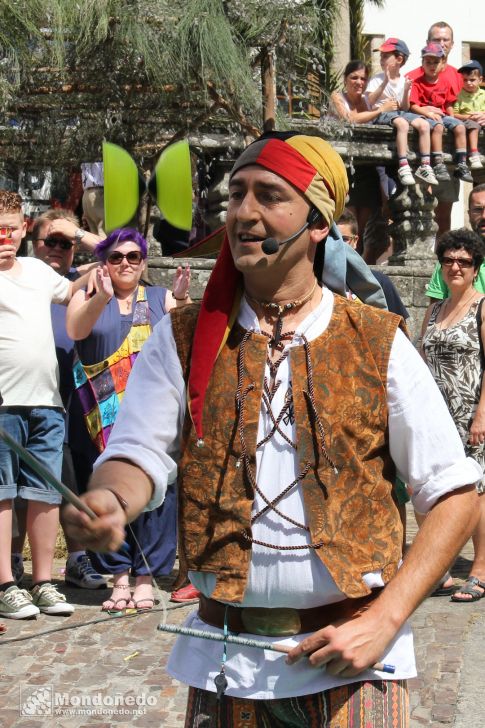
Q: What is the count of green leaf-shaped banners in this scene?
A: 0